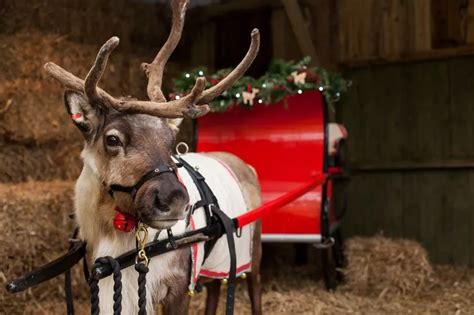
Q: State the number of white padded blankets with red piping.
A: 1